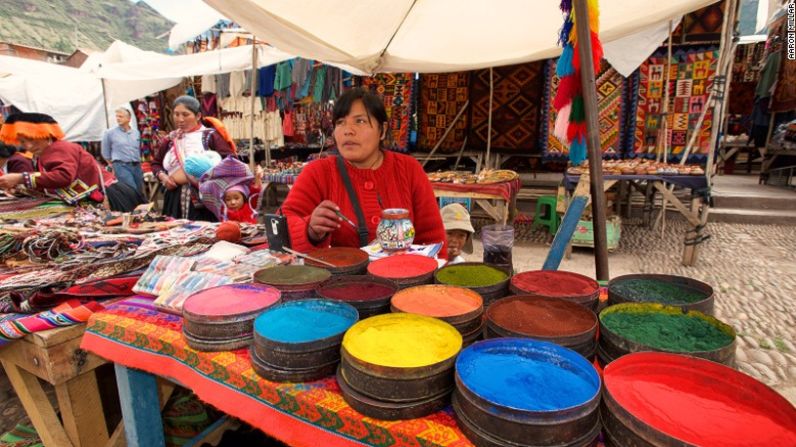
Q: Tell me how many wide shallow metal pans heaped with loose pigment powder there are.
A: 15